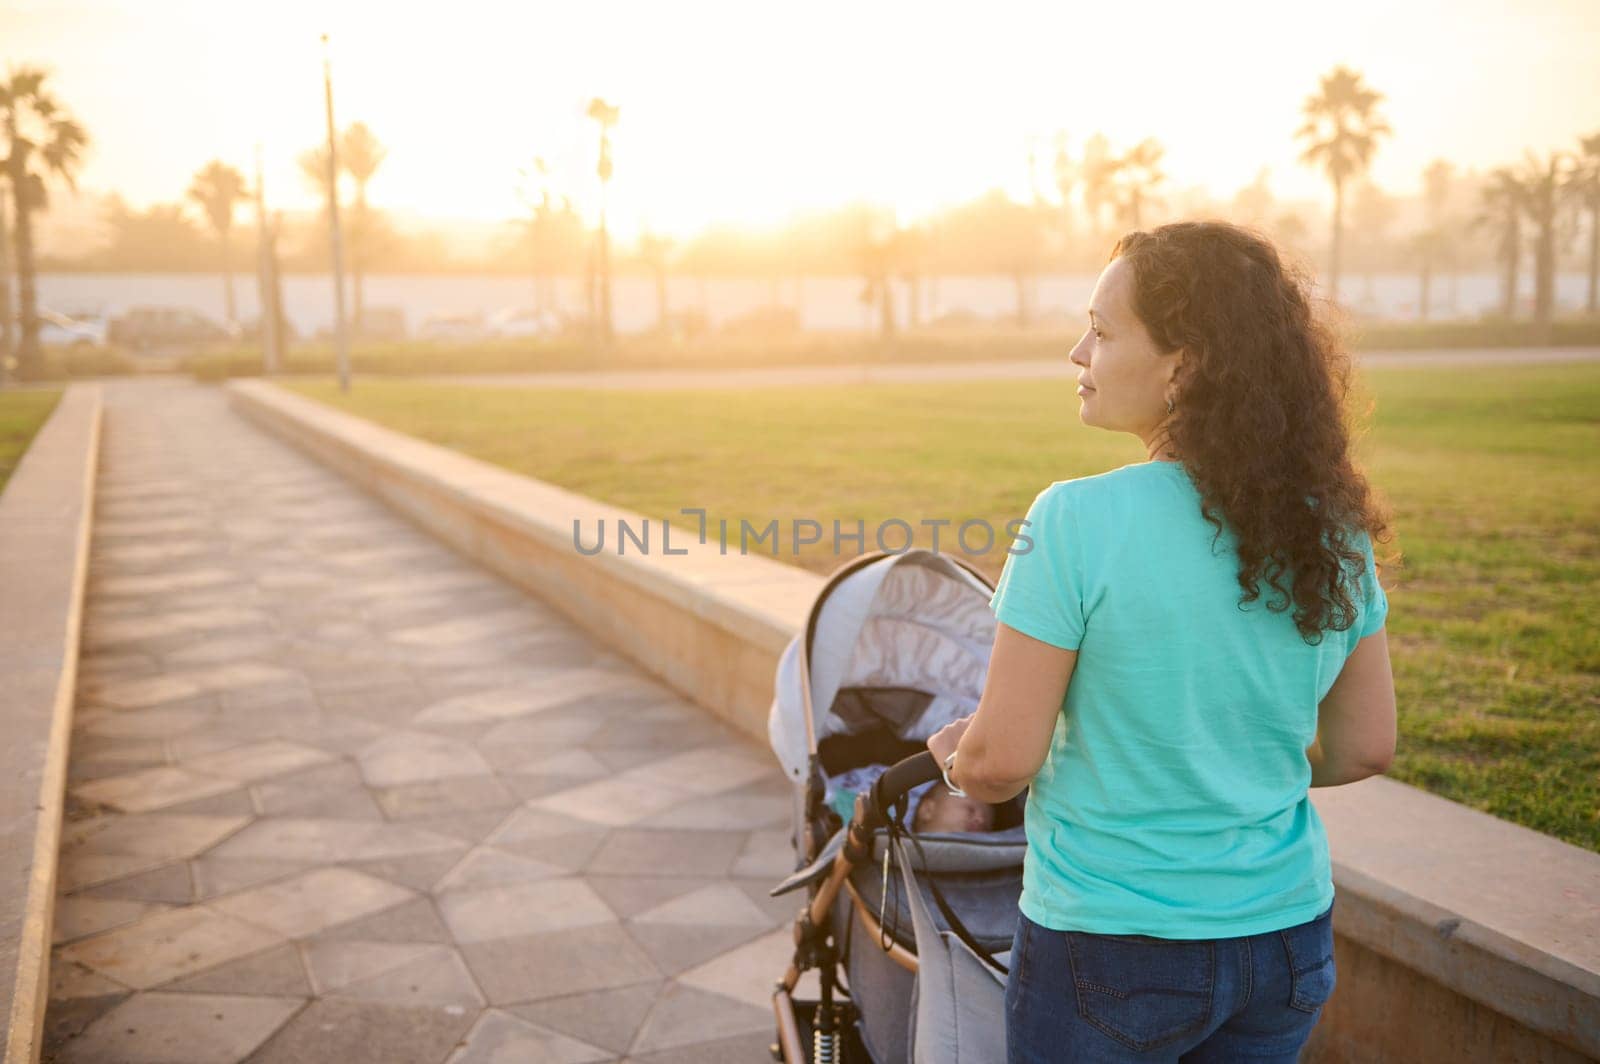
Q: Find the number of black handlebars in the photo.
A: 1